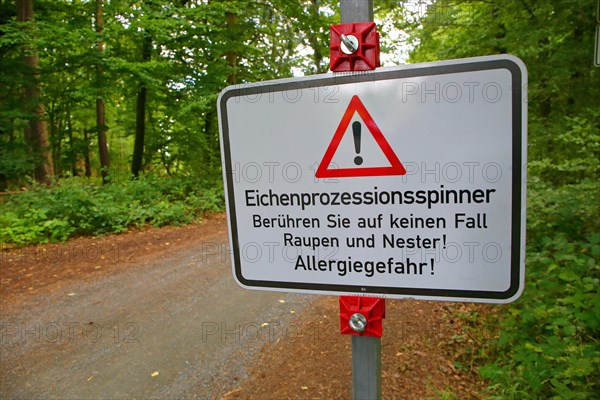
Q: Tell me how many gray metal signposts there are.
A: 1